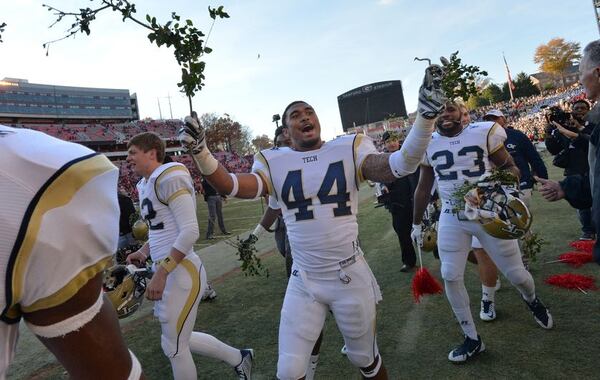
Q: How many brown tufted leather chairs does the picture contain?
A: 0